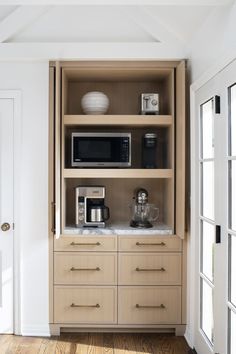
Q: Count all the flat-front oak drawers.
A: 6